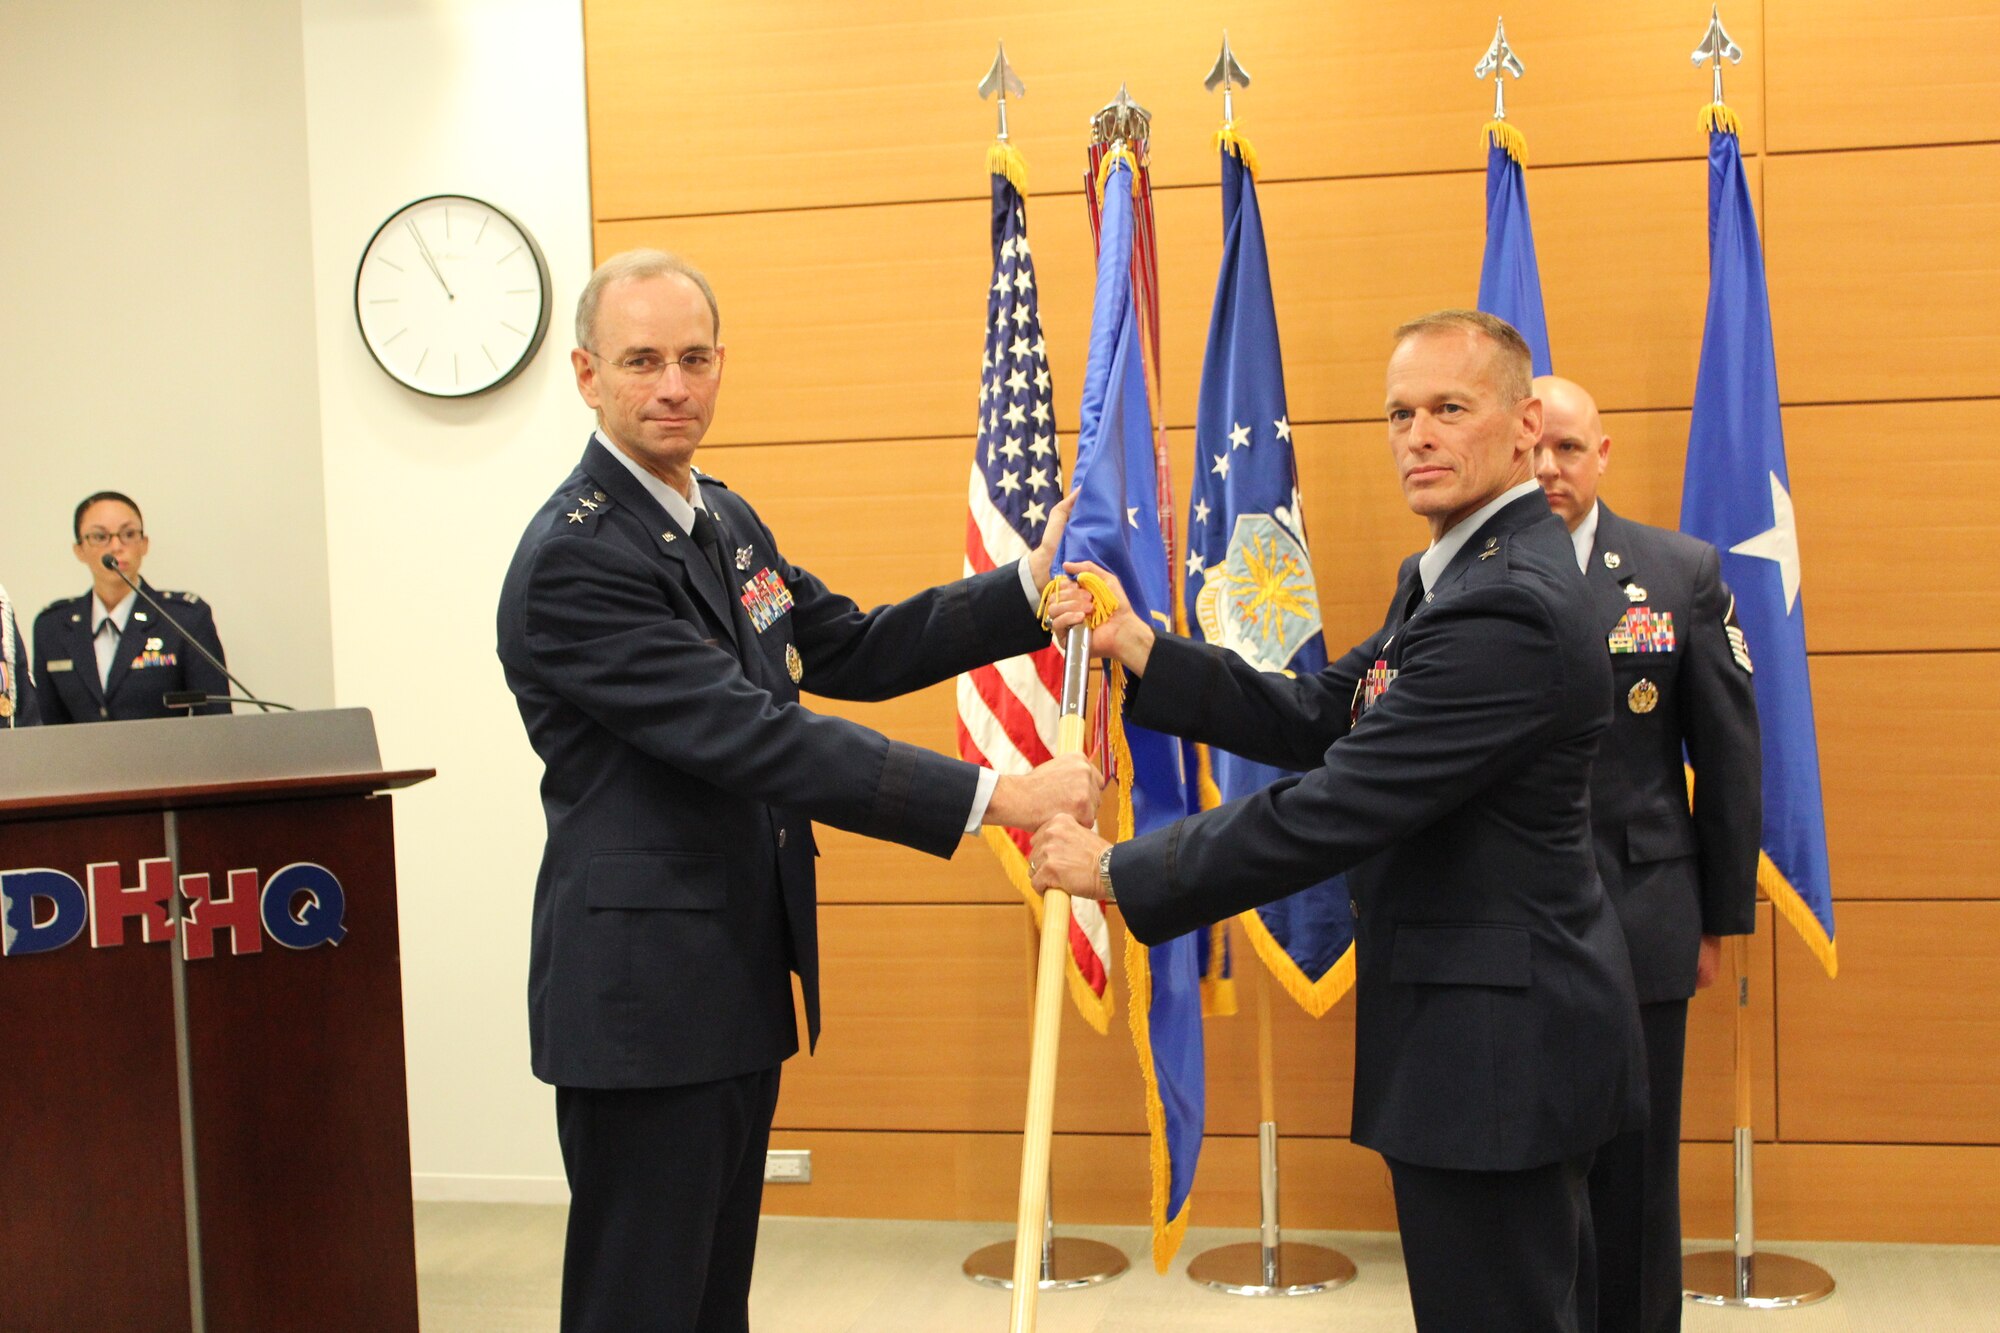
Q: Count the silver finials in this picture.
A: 5